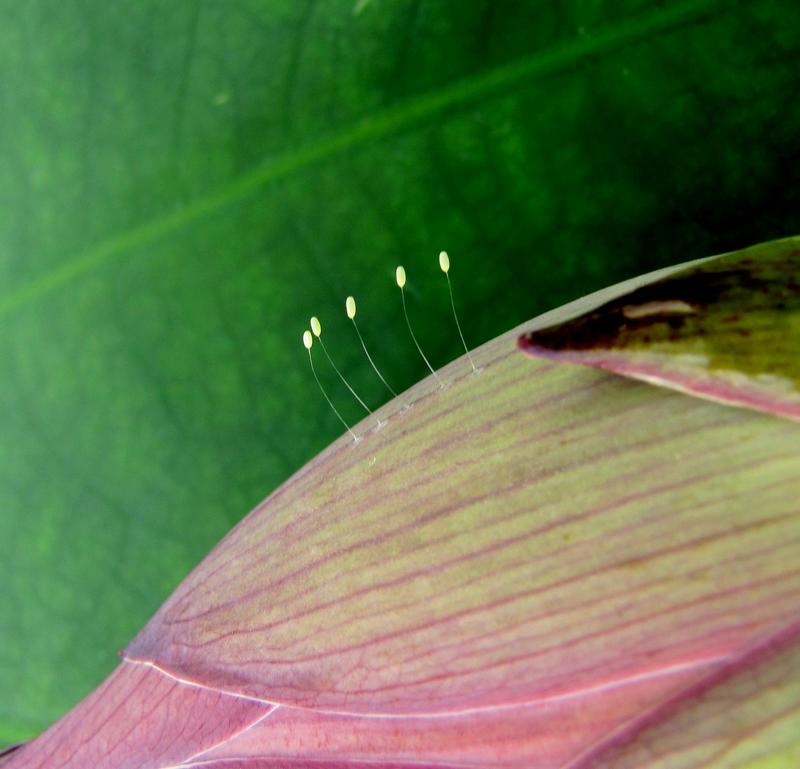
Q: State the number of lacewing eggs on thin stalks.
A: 5